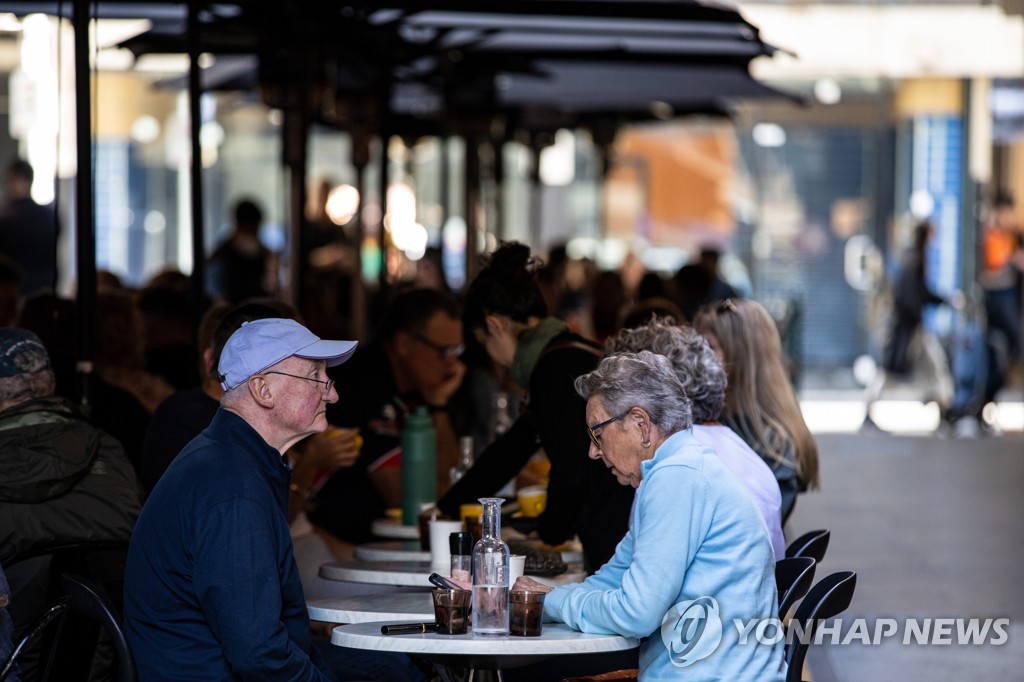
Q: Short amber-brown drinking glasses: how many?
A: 2